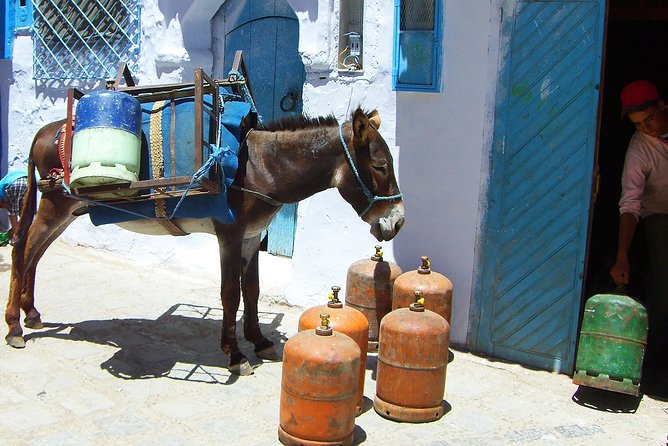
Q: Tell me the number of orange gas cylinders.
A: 5